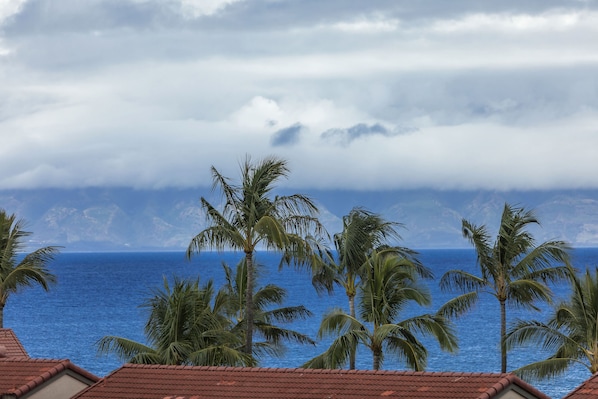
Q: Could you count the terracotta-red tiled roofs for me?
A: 4